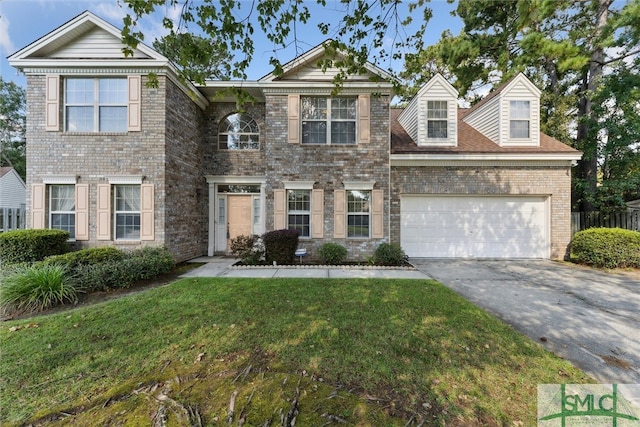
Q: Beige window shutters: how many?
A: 12